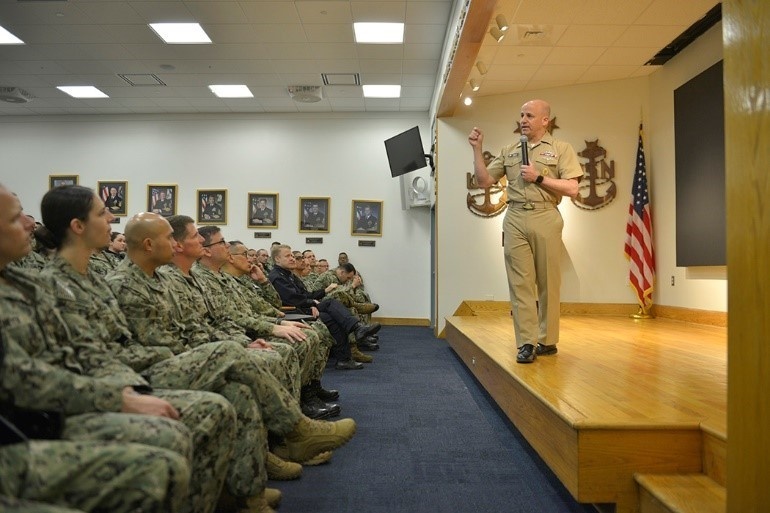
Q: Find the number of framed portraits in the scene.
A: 7